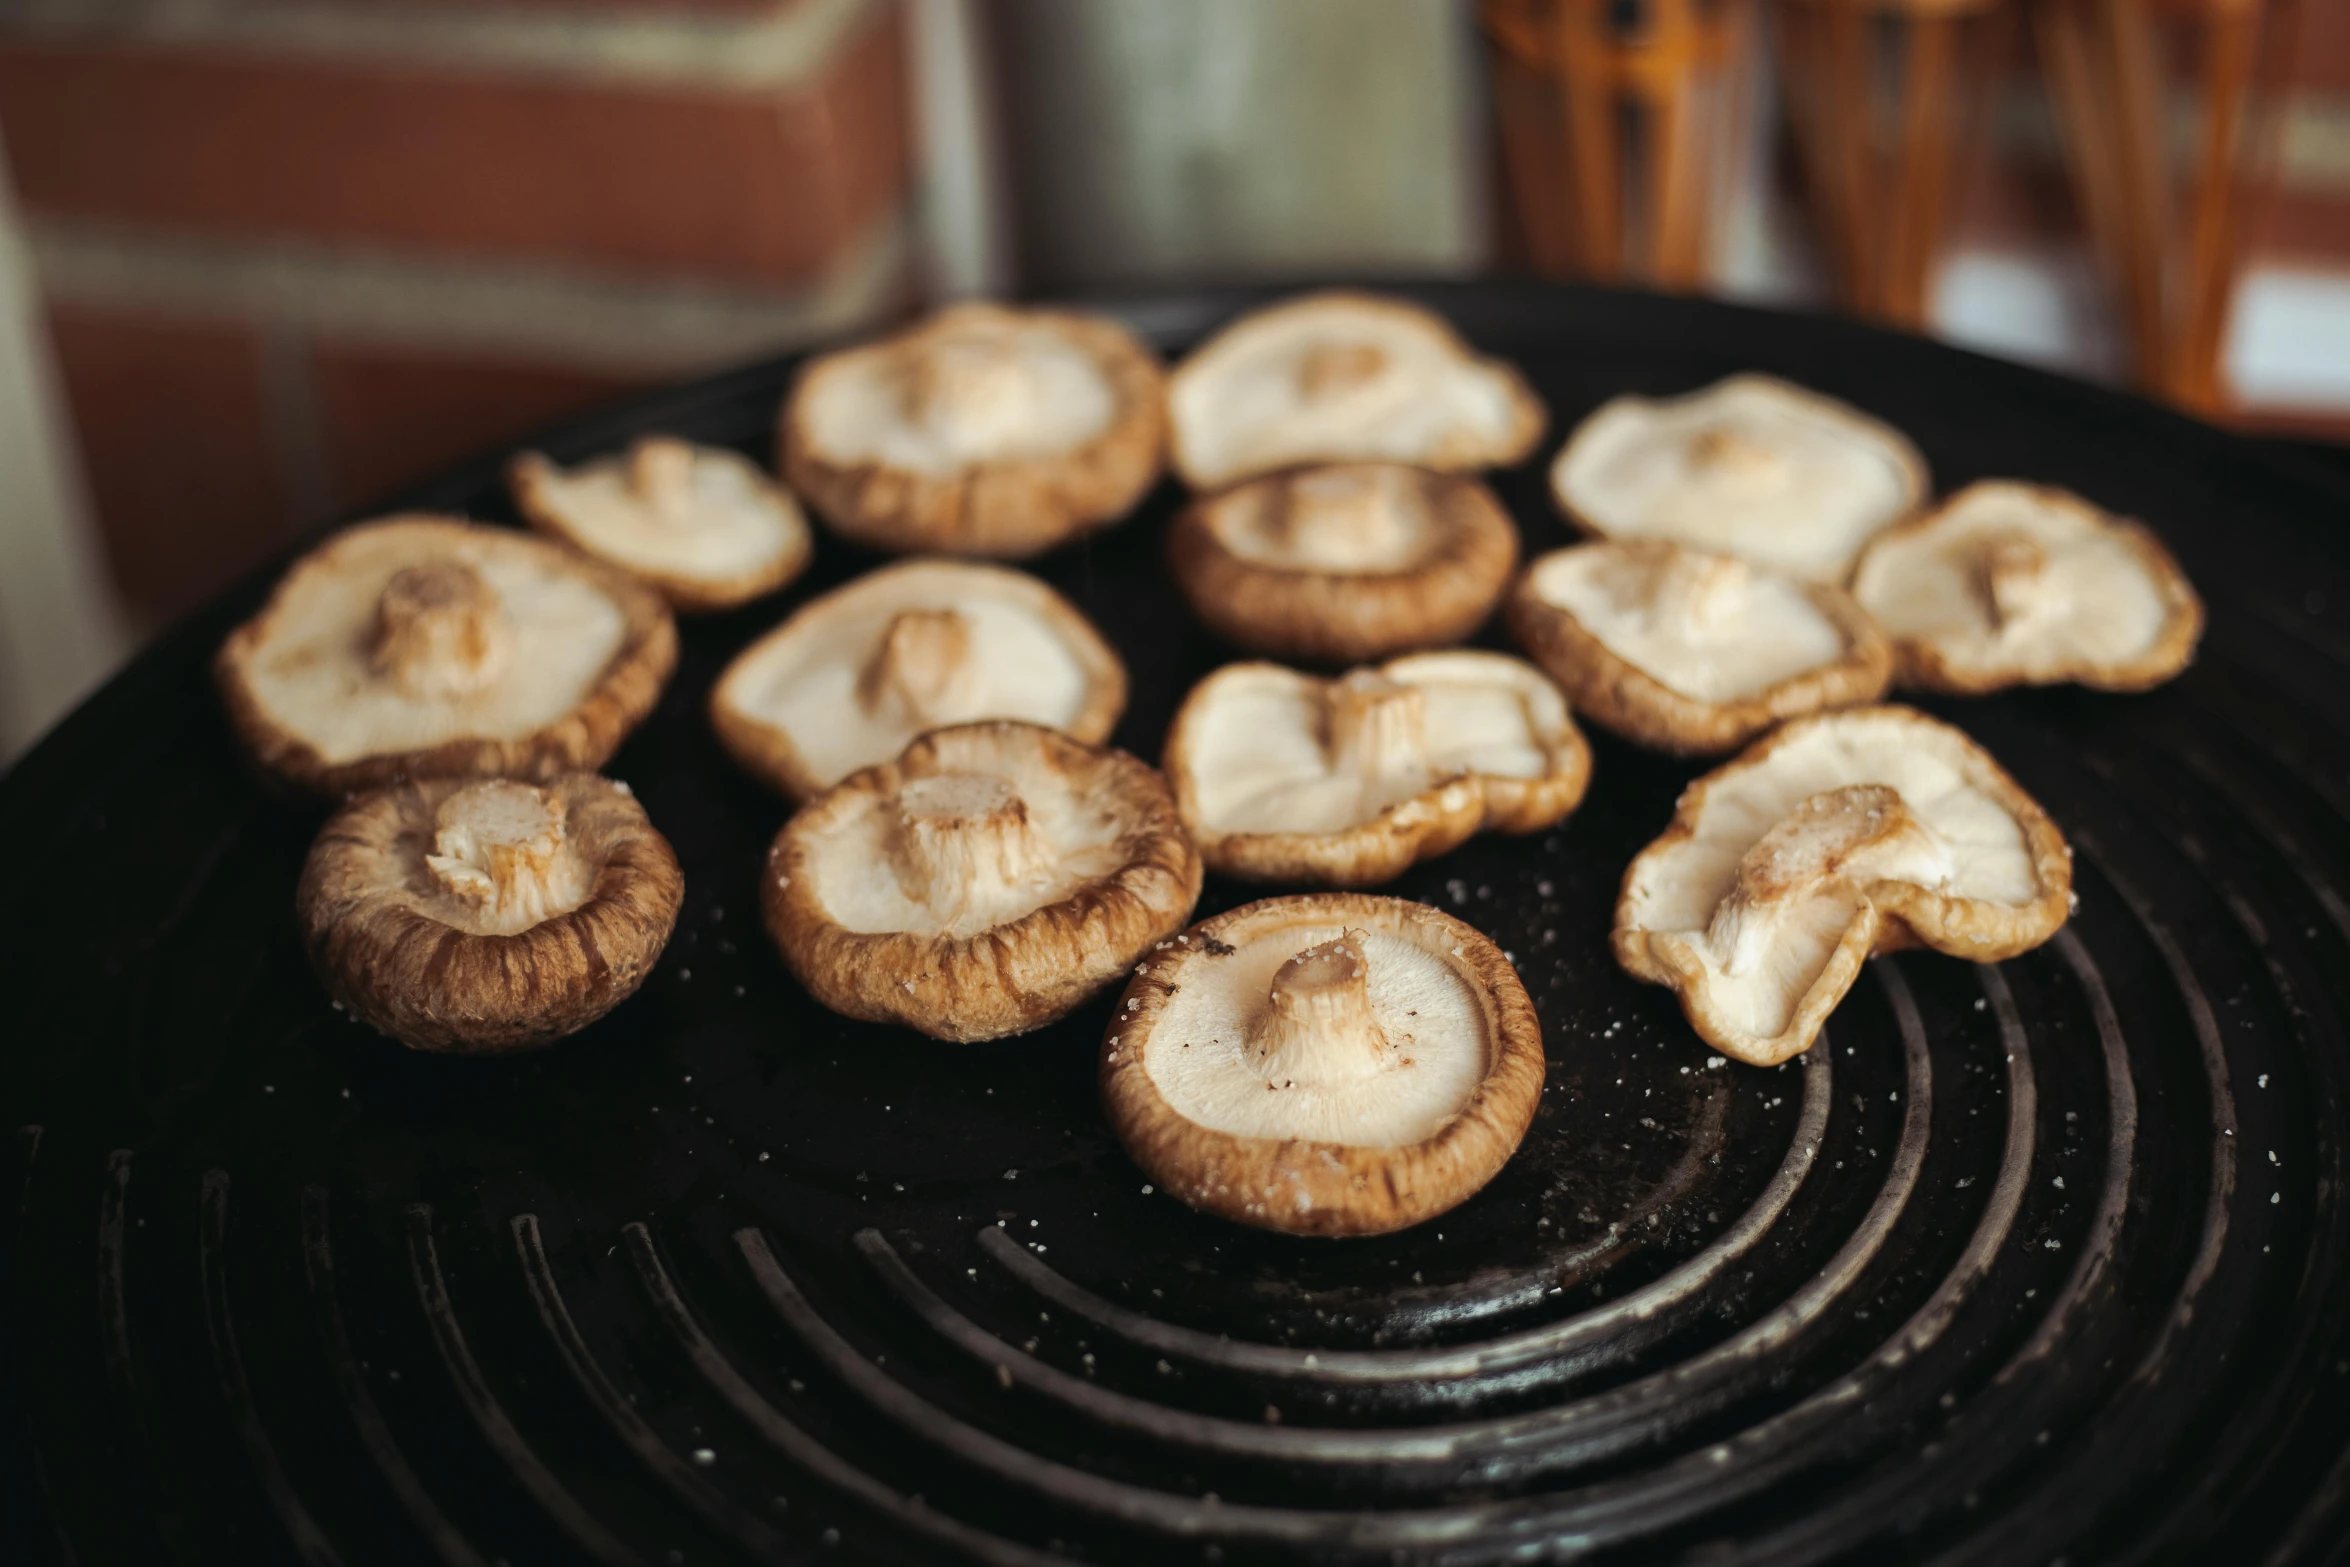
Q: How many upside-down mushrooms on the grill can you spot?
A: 14